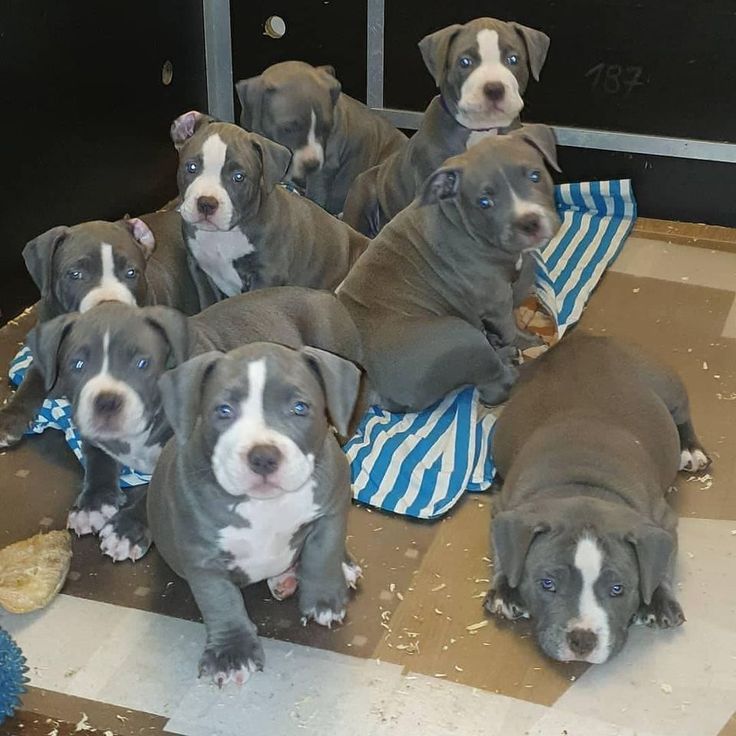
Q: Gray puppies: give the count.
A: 8